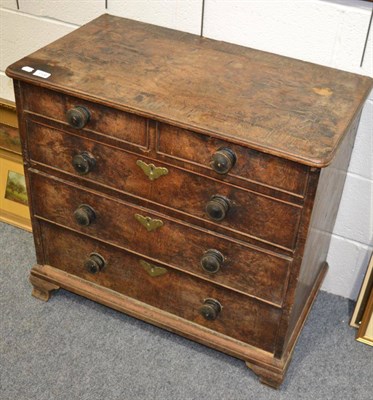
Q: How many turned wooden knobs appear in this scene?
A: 8